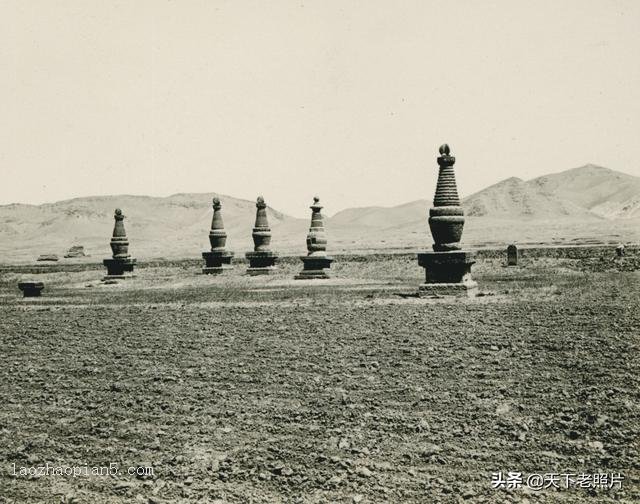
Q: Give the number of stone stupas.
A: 5